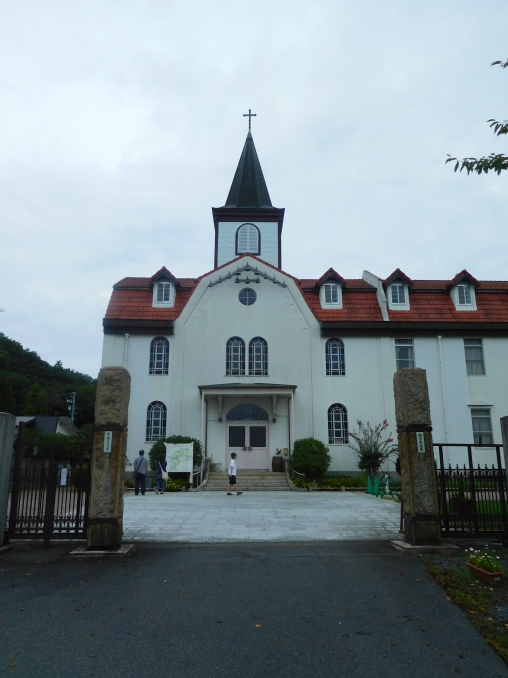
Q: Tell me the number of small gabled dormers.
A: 4